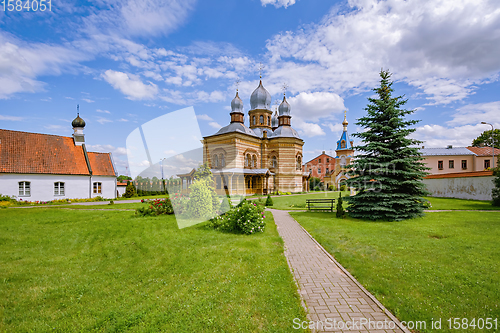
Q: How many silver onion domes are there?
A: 4